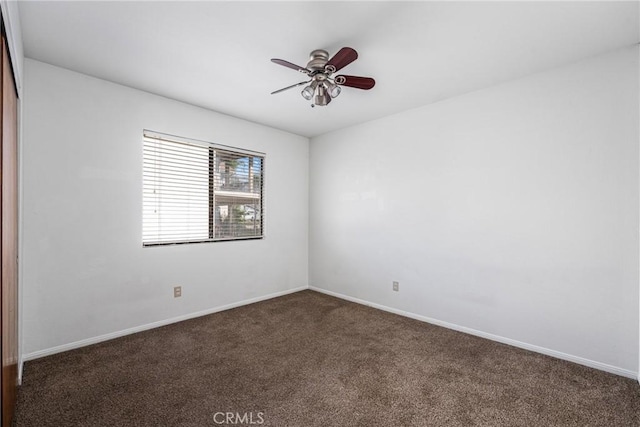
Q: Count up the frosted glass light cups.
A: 3